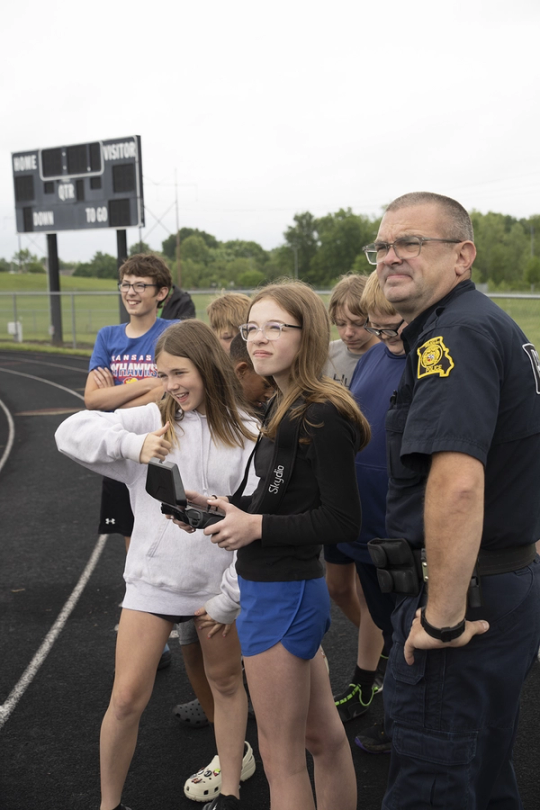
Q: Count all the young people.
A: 7